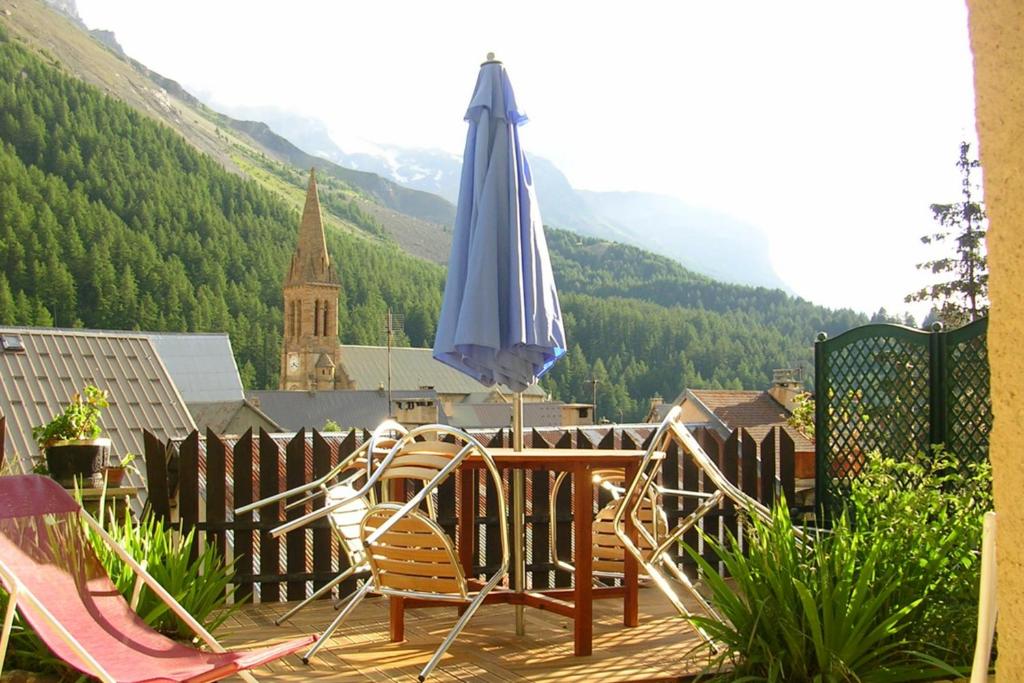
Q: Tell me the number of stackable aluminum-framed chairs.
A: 4